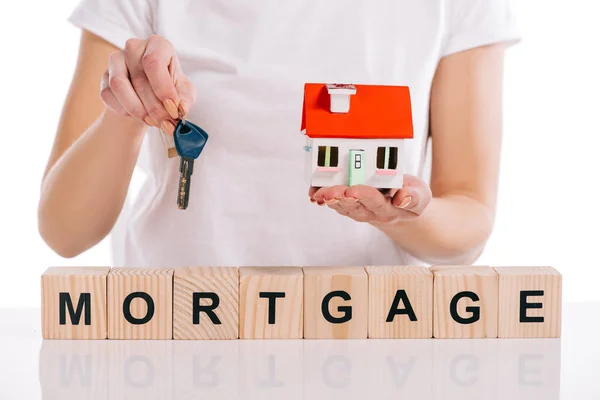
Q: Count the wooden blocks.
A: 8